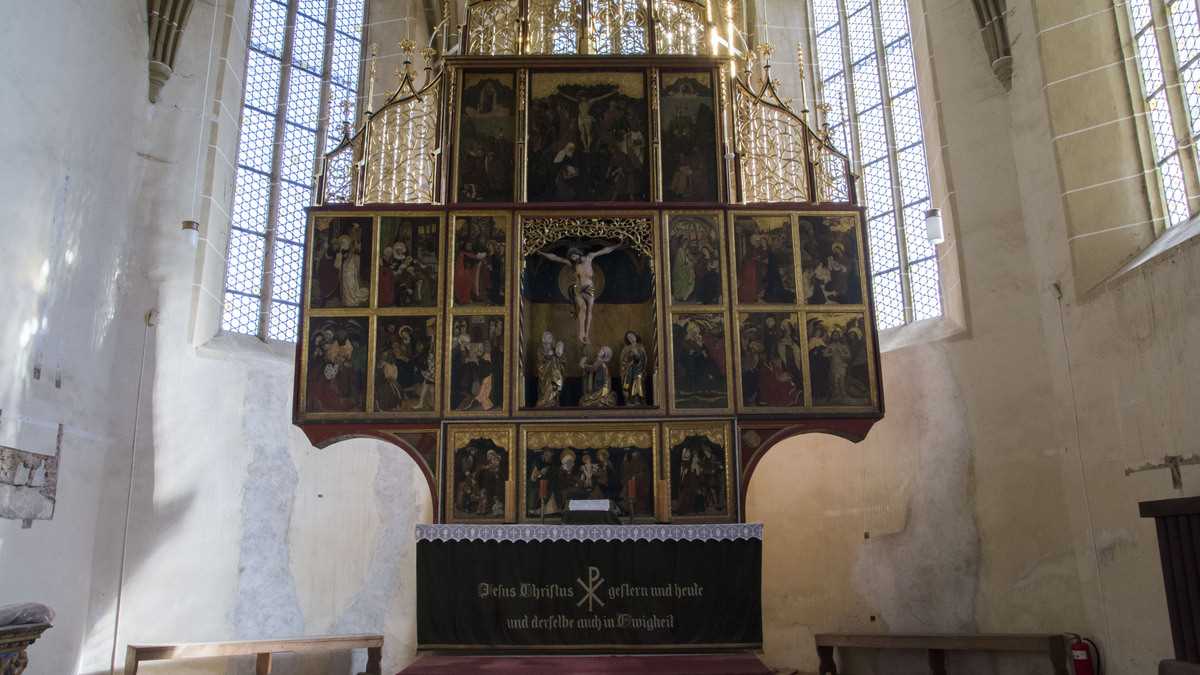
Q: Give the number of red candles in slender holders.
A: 2